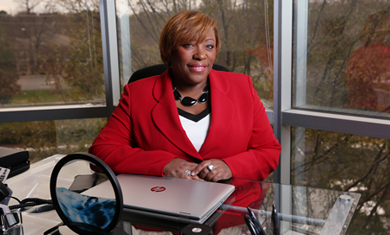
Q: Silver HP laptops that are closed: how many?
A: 1